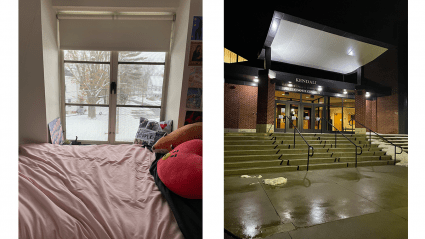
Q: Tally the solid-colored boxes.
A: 0